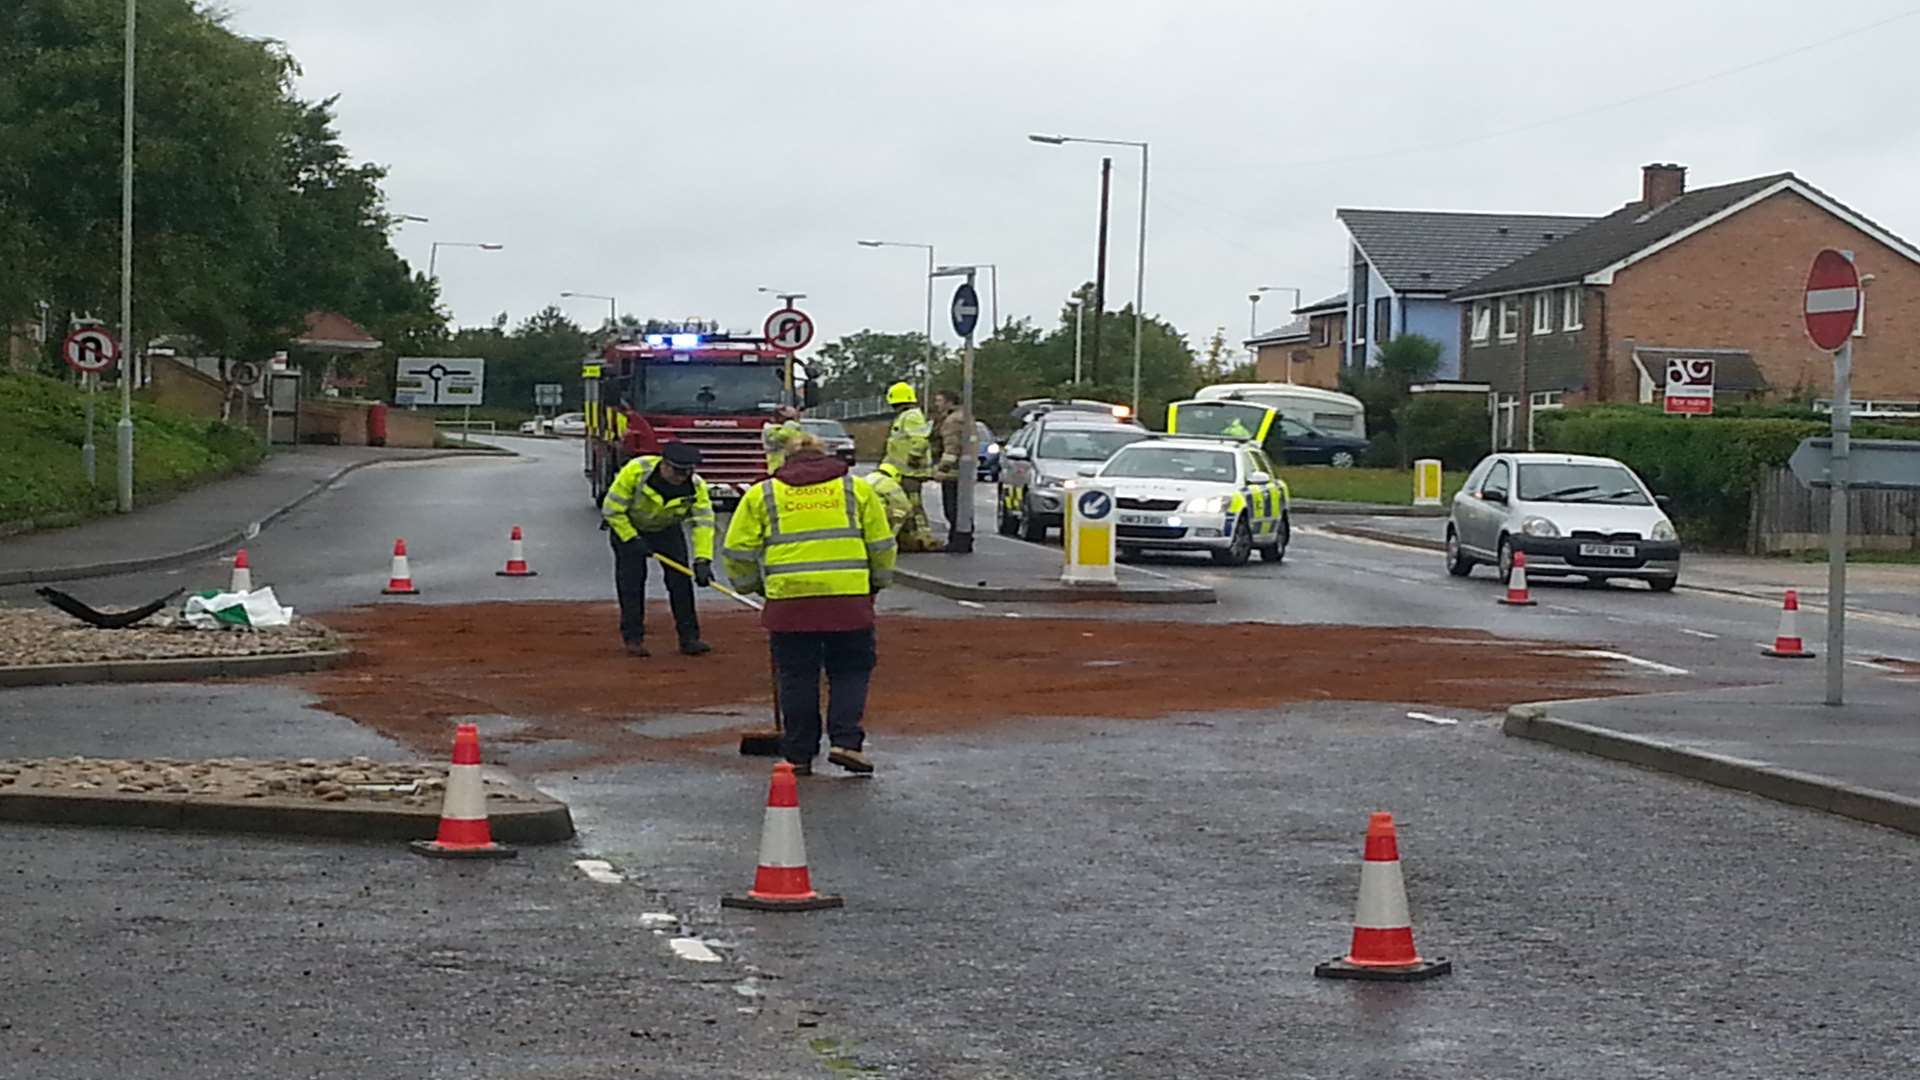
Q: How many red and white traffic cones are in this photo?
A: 8